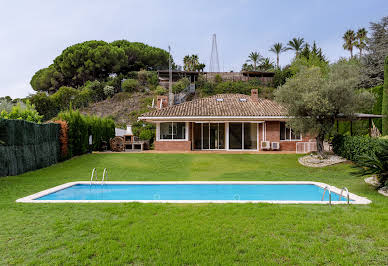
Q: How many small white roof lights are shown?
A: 2